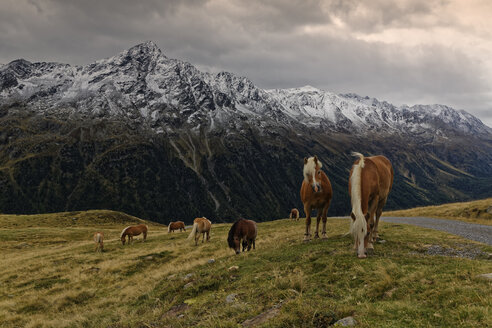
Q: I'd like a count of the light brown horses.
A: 7